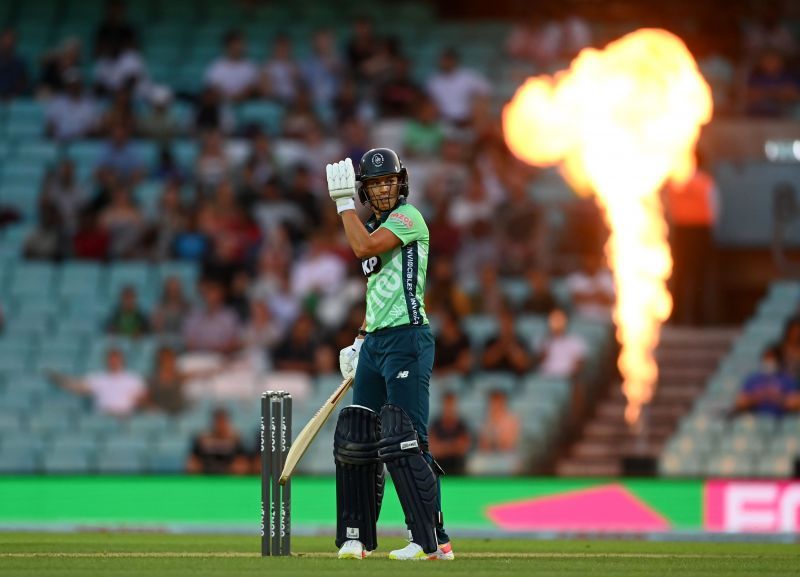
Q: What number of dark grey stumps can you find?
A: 3